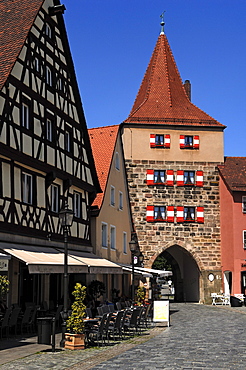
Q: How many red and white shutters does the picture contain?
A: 12